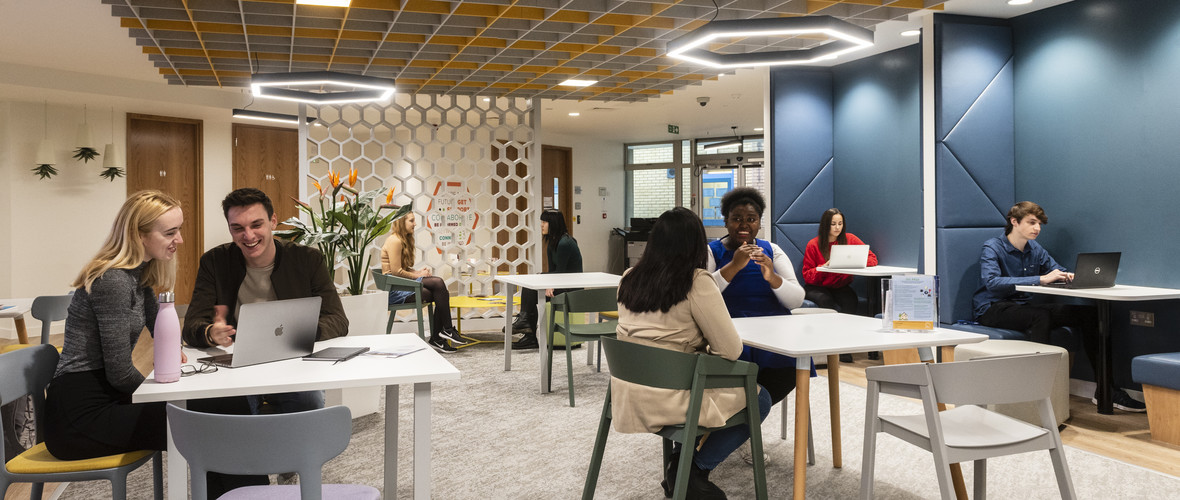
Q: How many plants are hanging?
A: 3